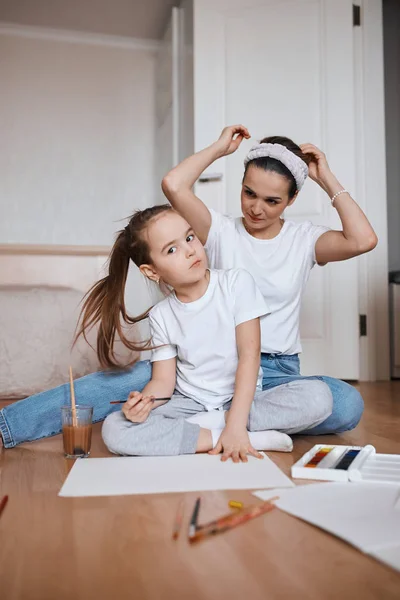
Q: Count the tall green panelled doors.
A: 0